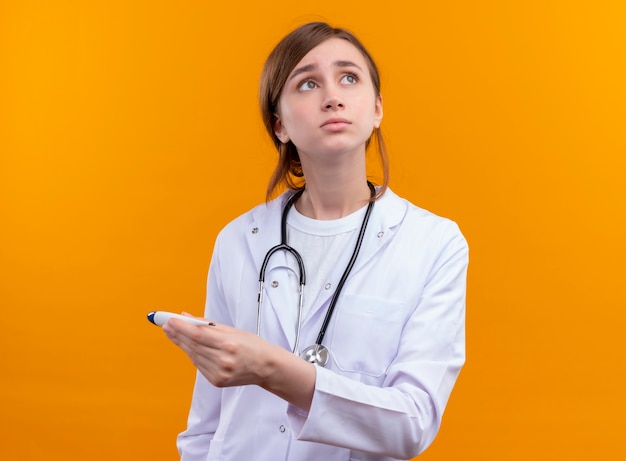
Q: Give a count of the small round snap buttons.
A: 5